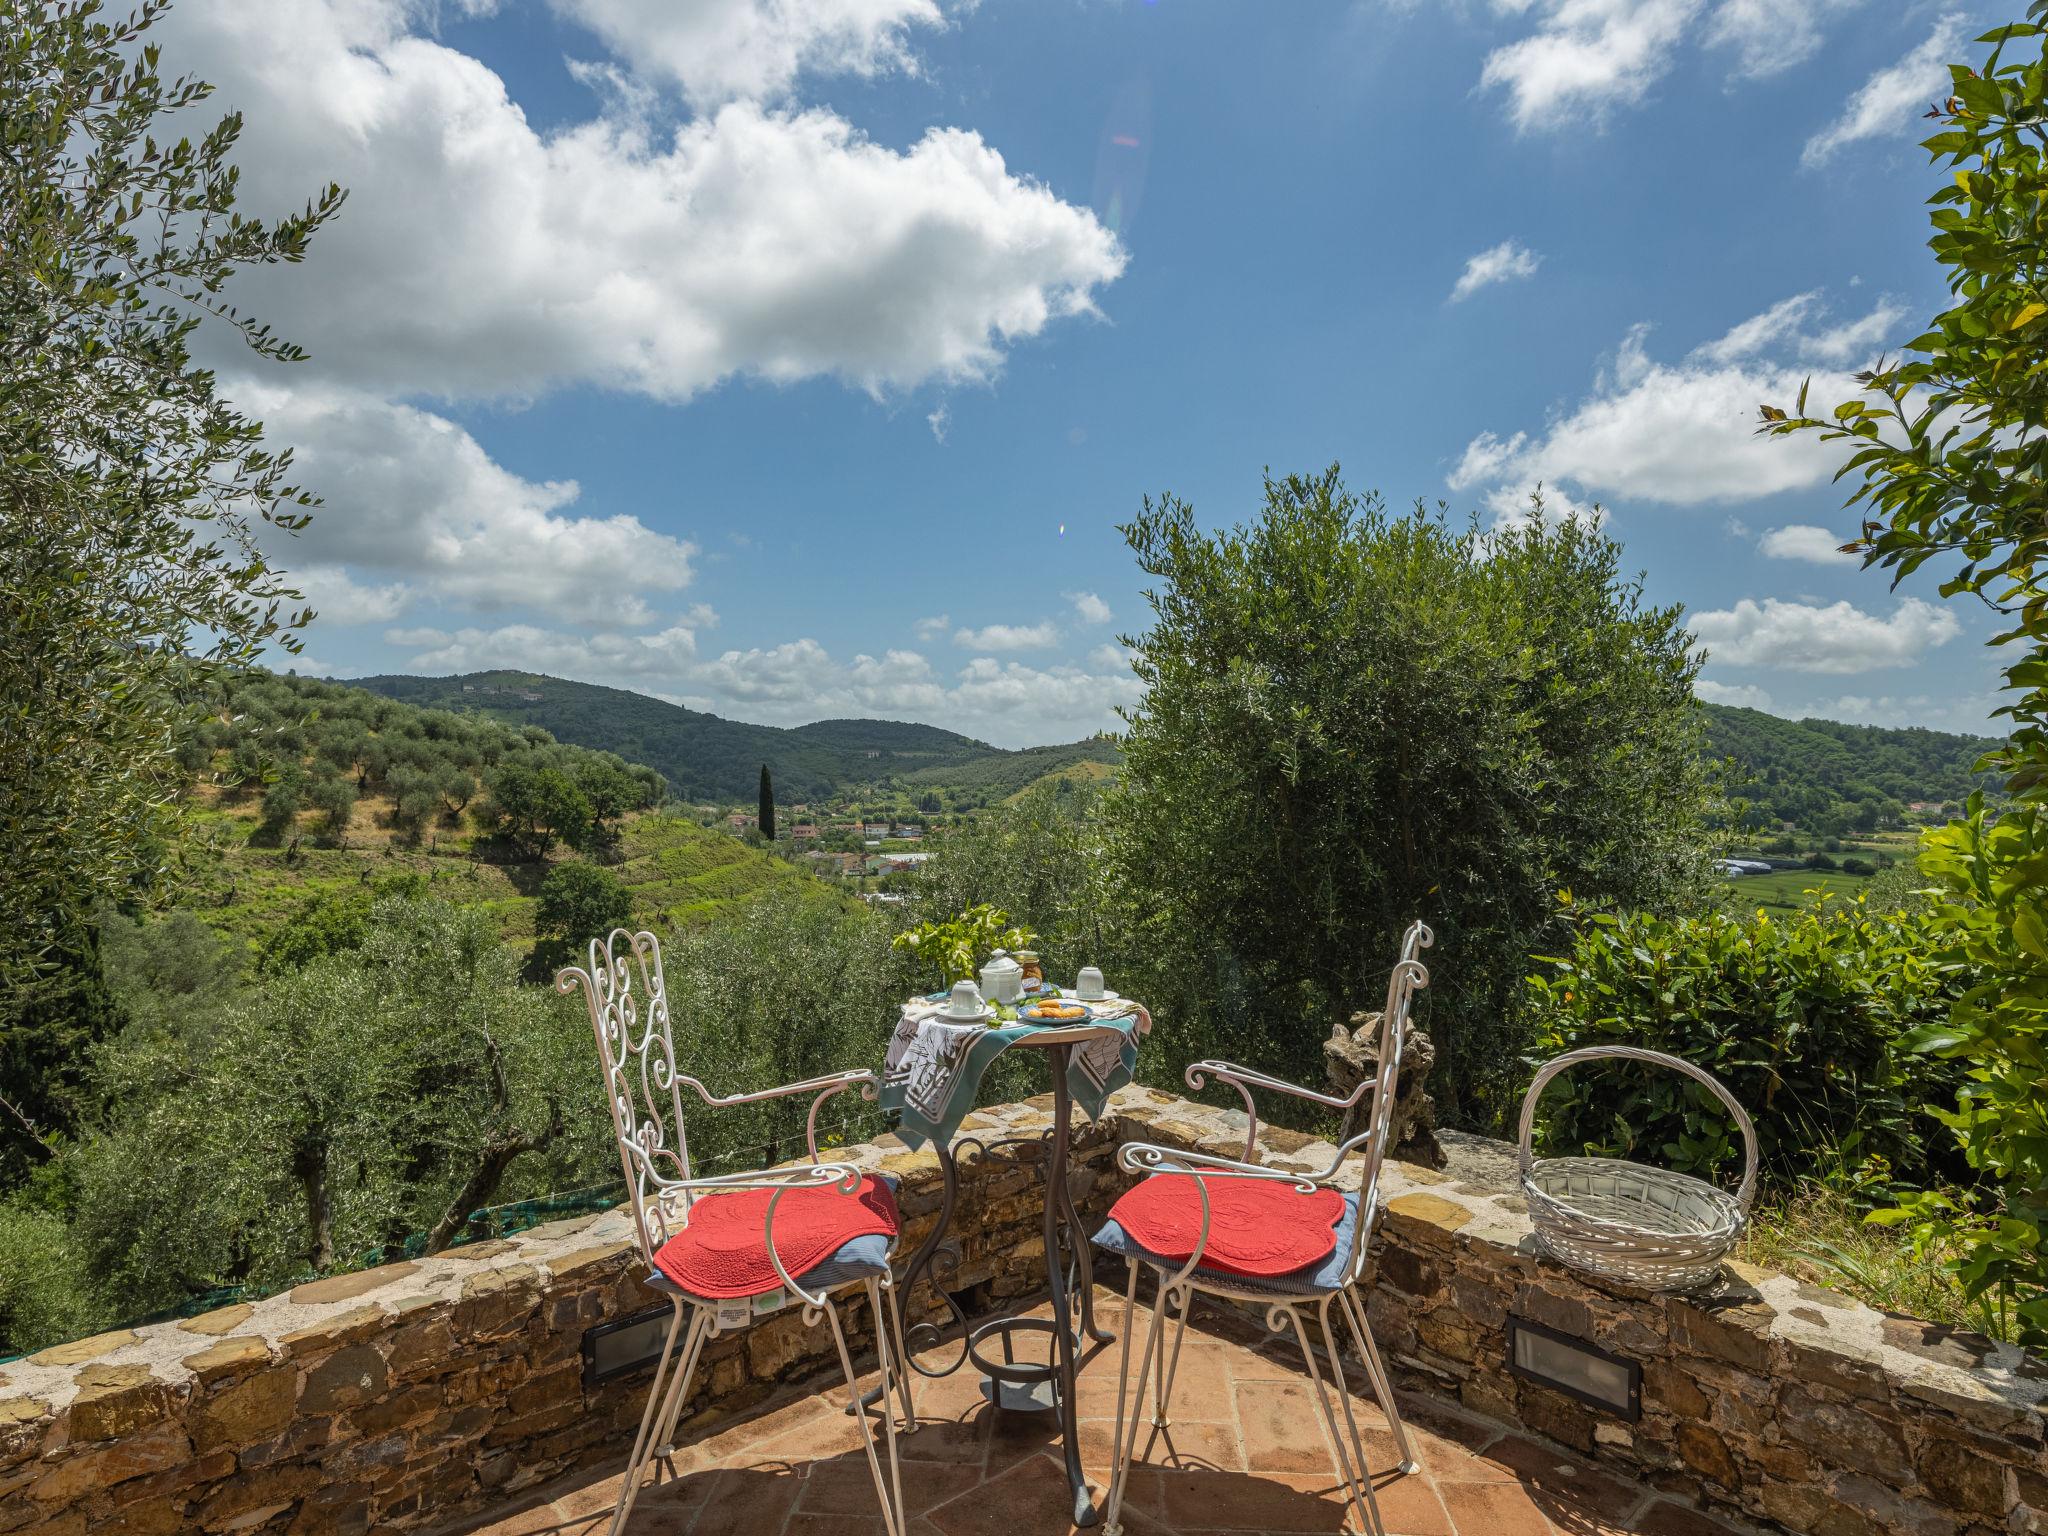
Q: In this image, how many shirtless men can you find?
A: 0